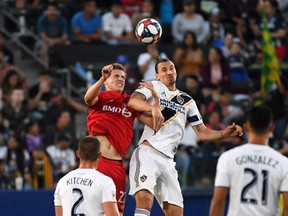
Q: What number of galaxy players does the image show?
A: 3